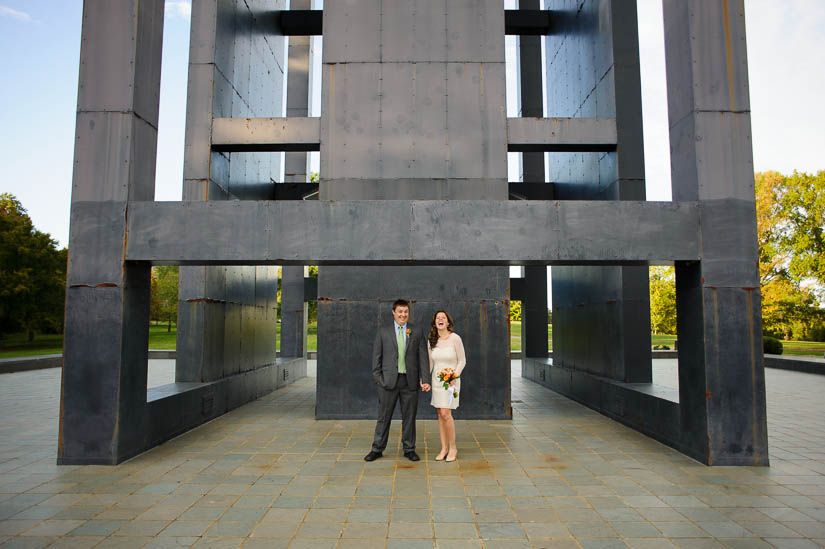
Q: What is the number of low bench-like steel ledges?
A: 2